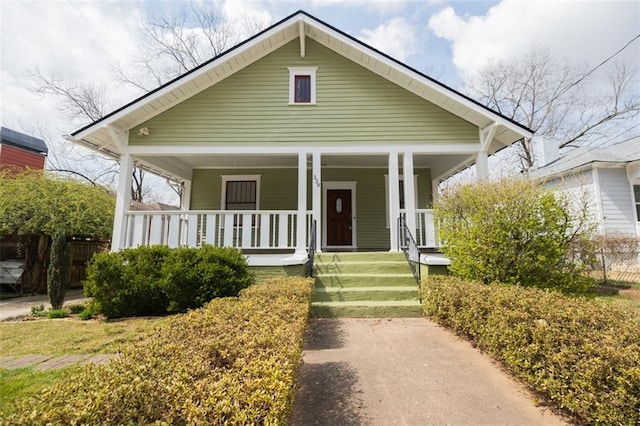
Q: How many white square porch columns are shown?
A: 6